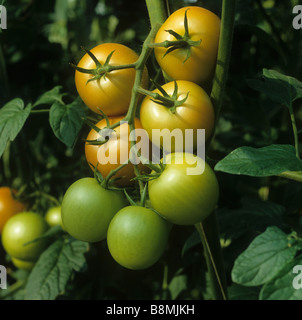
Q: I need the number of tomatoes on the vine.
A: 7